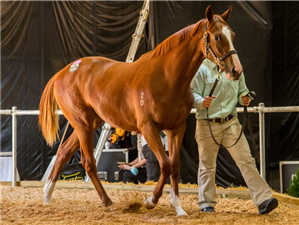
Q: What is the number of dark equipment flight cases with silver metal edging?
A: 2